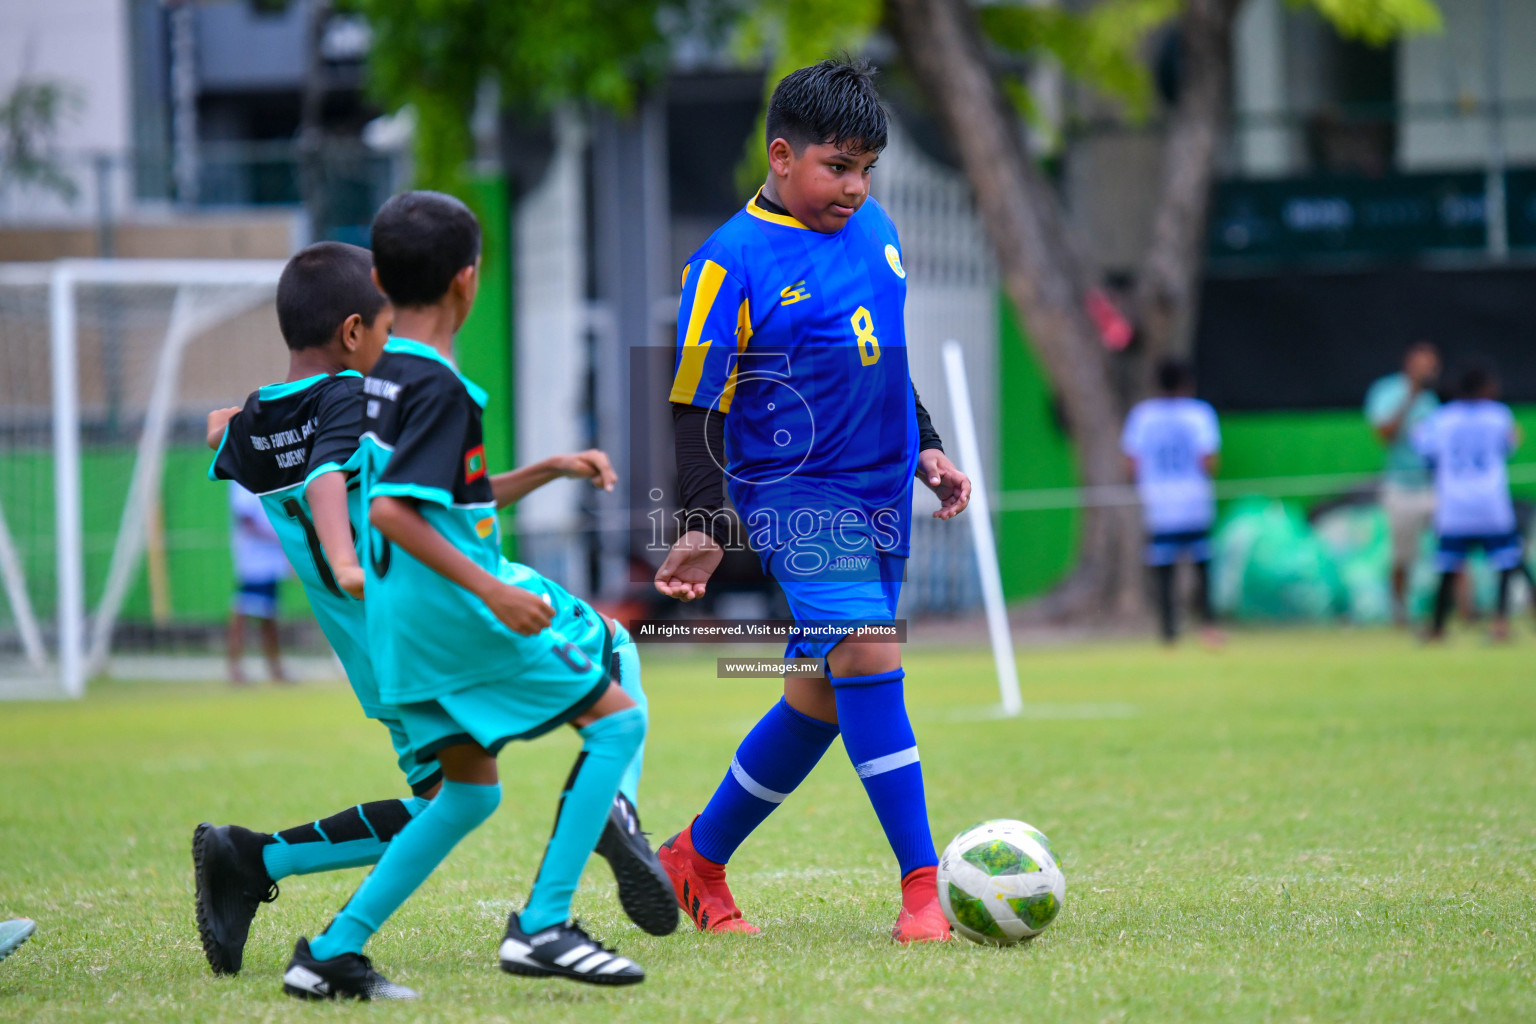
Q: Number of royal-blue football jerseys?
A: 1